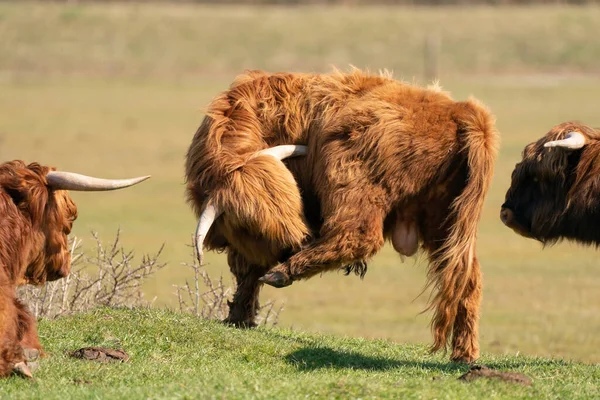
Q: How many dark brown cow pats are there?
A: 2